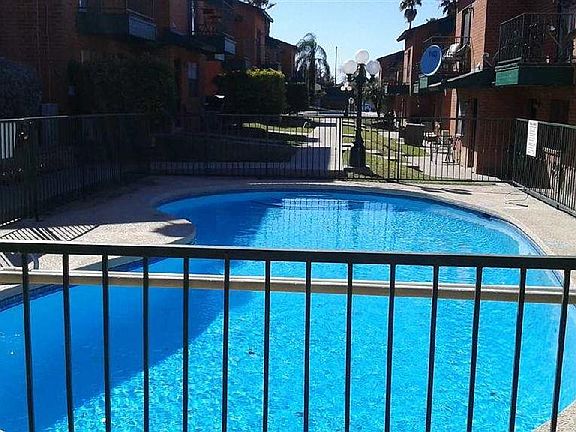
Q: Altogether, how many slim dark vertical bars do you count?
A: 14